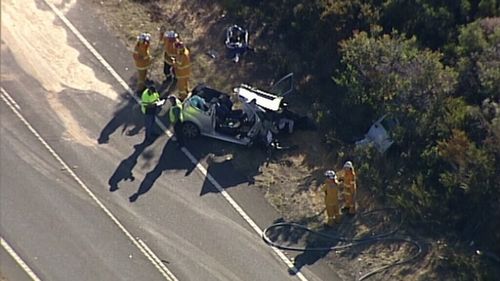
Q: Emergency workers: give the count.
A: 7